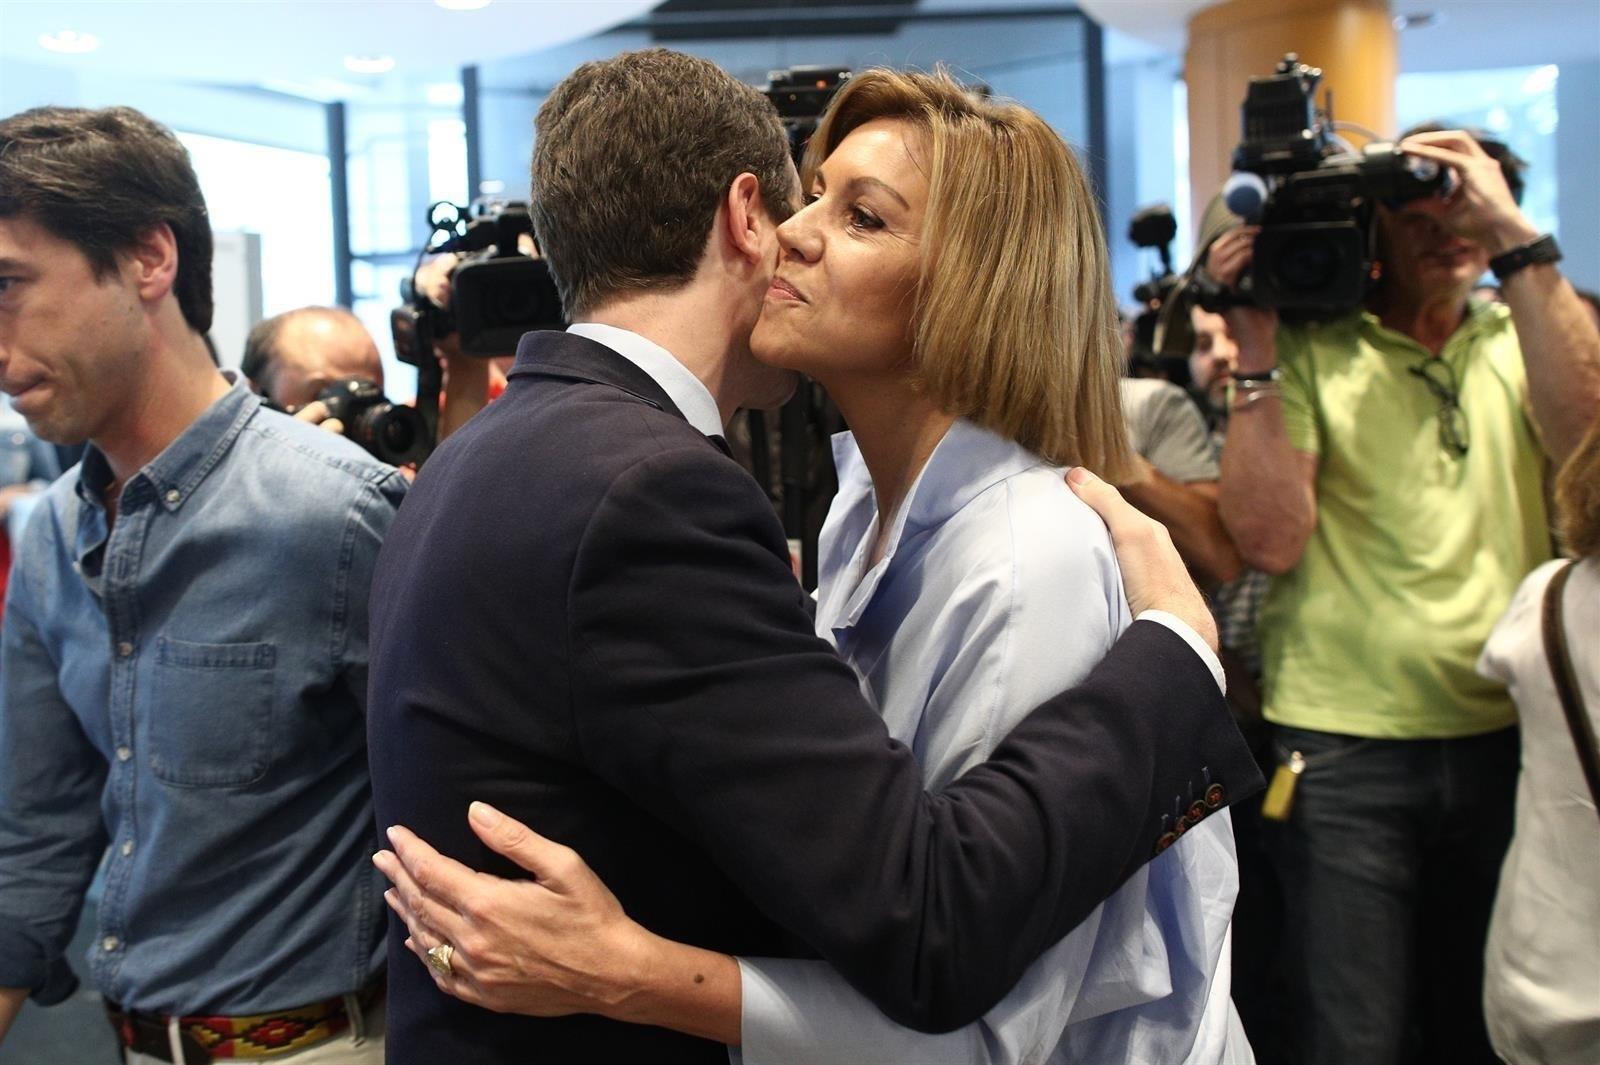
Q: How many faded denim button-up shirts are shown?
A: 1